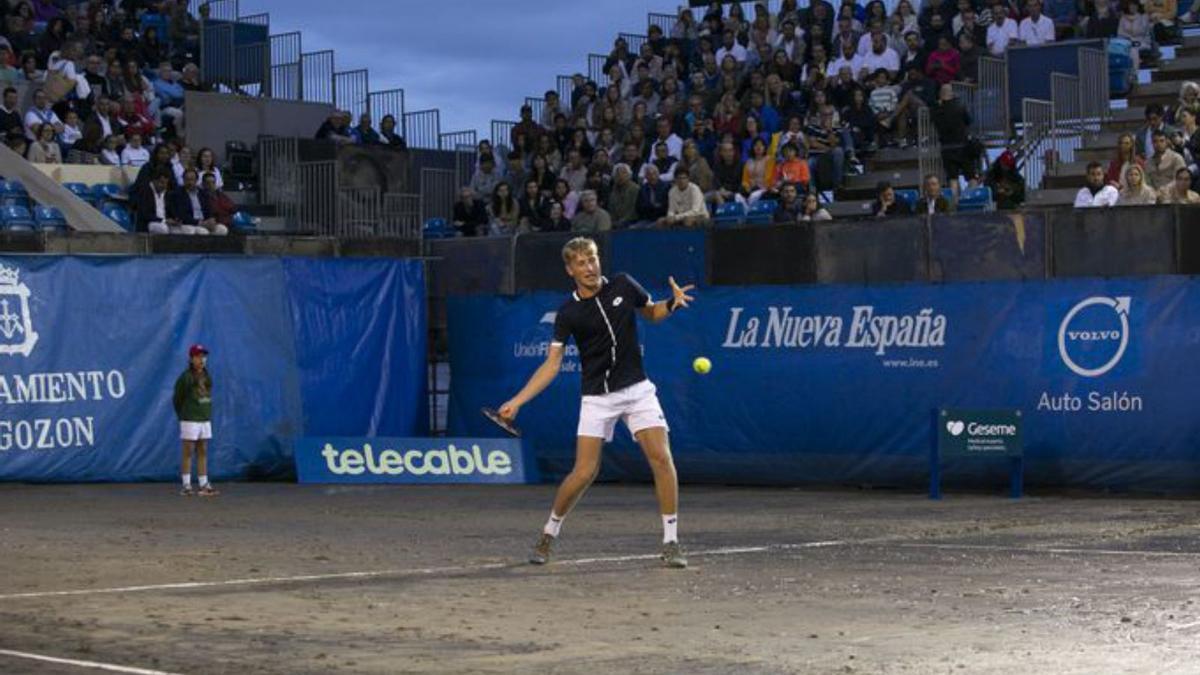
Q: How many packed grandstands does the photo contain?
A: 2